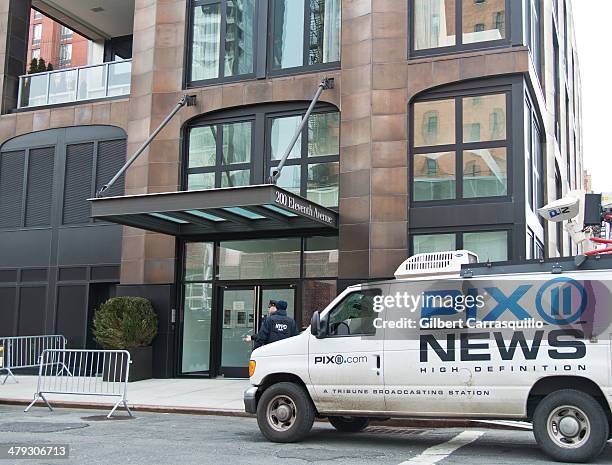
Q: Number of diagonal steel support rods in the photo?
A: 2